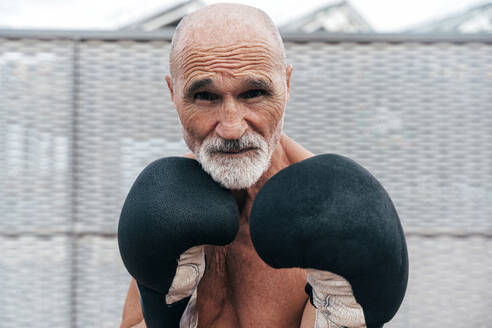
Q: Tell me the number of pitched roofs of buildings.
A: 3